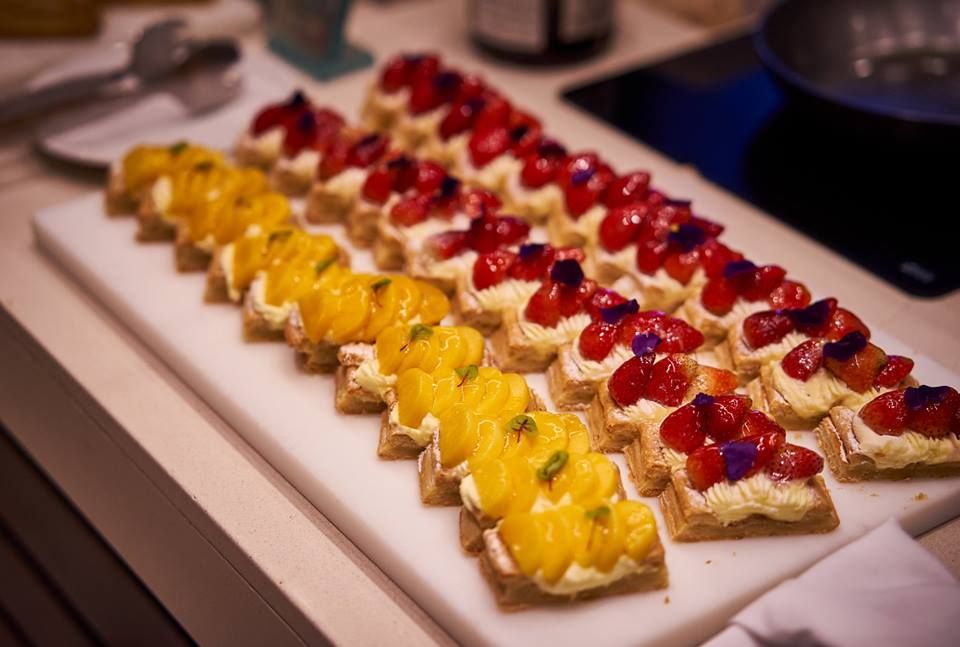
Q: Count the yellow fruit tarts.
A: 11